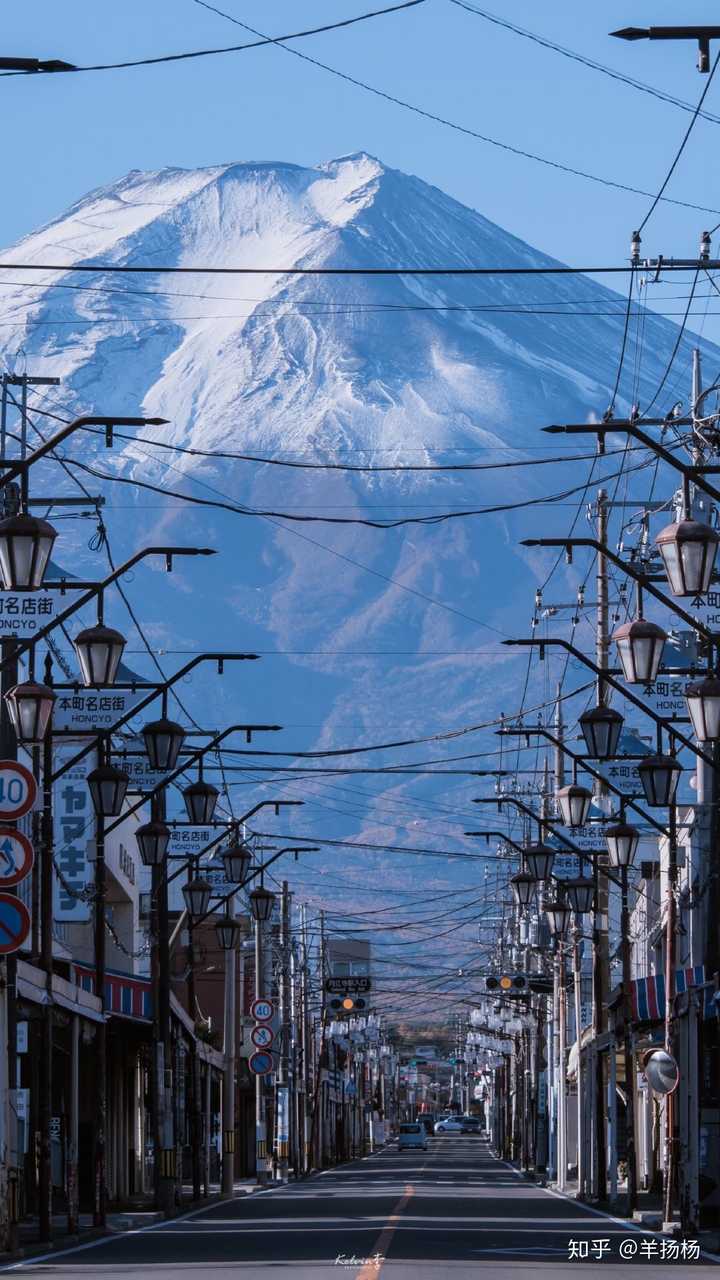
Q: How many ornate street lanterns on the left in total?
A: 11